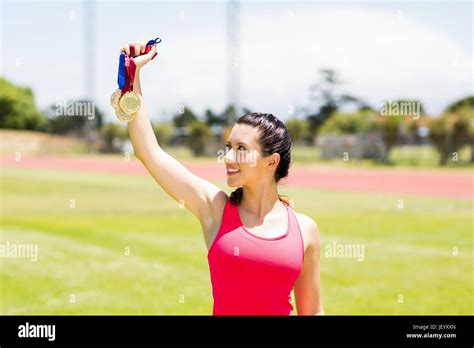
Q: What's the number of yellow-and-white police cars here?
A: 0